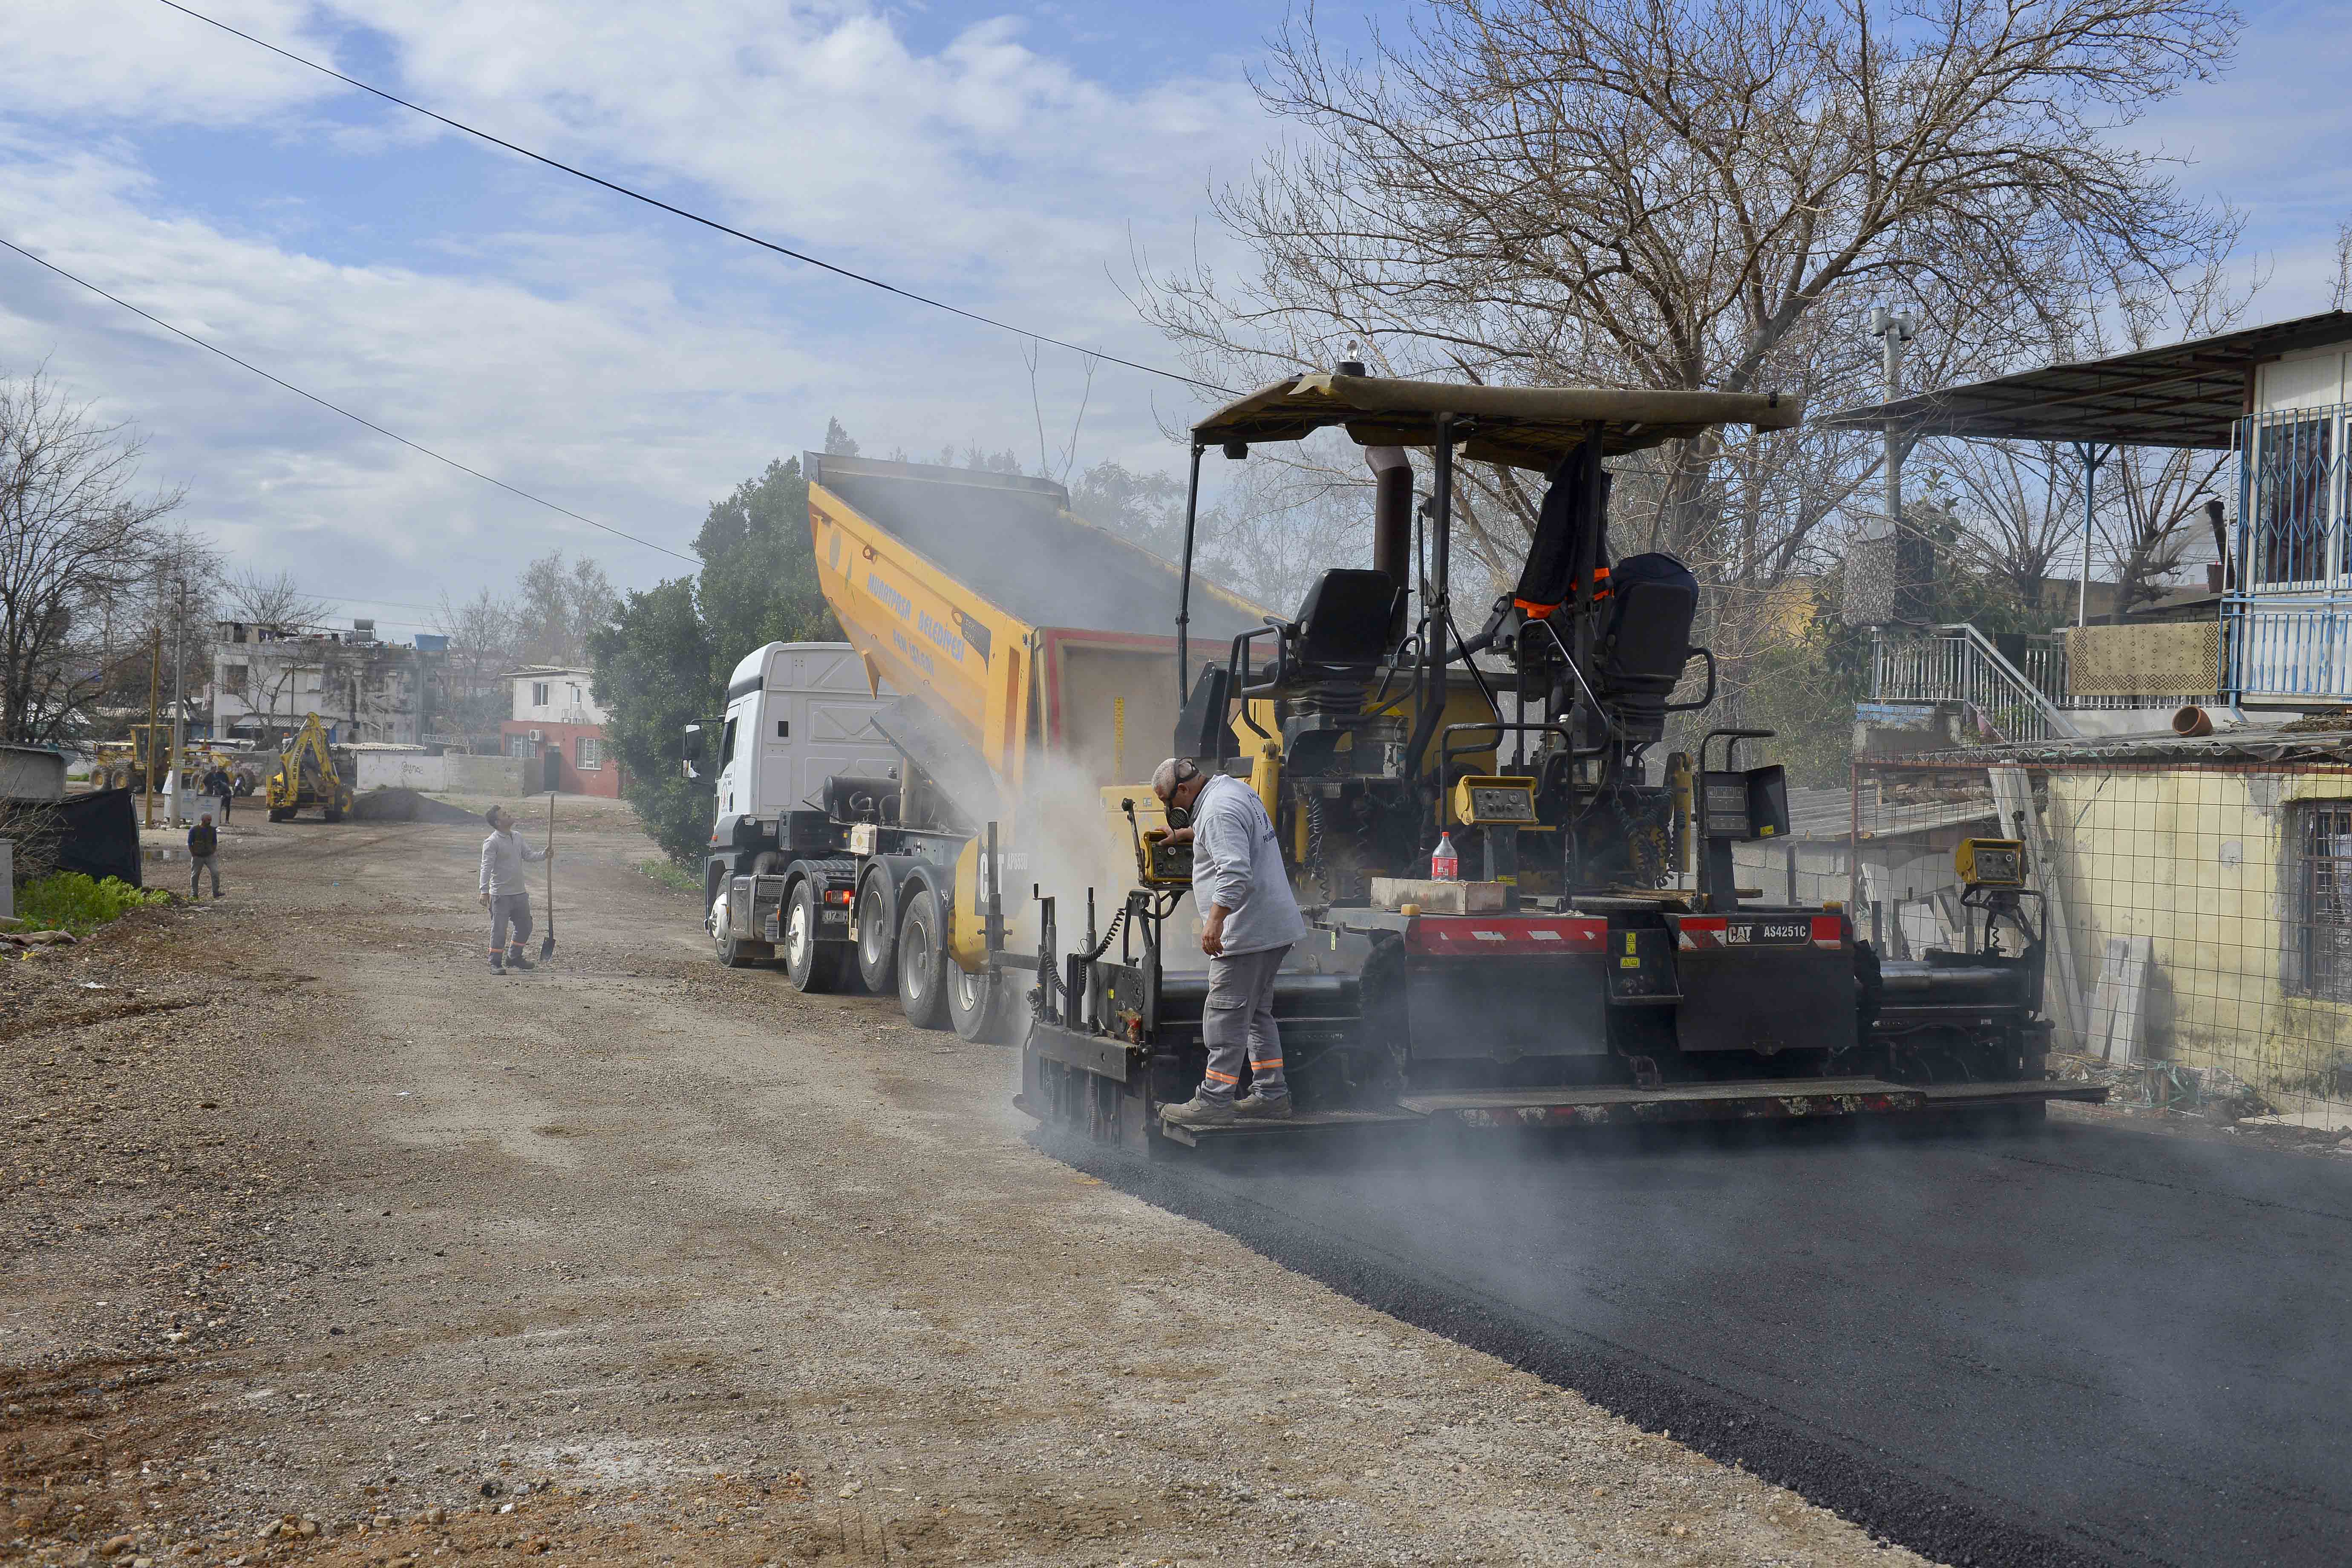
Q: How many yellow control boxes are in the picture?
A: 3